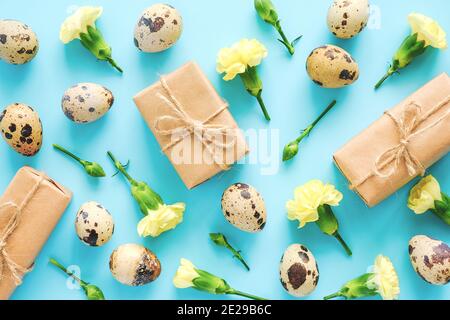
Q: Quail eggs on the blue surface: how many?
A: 11